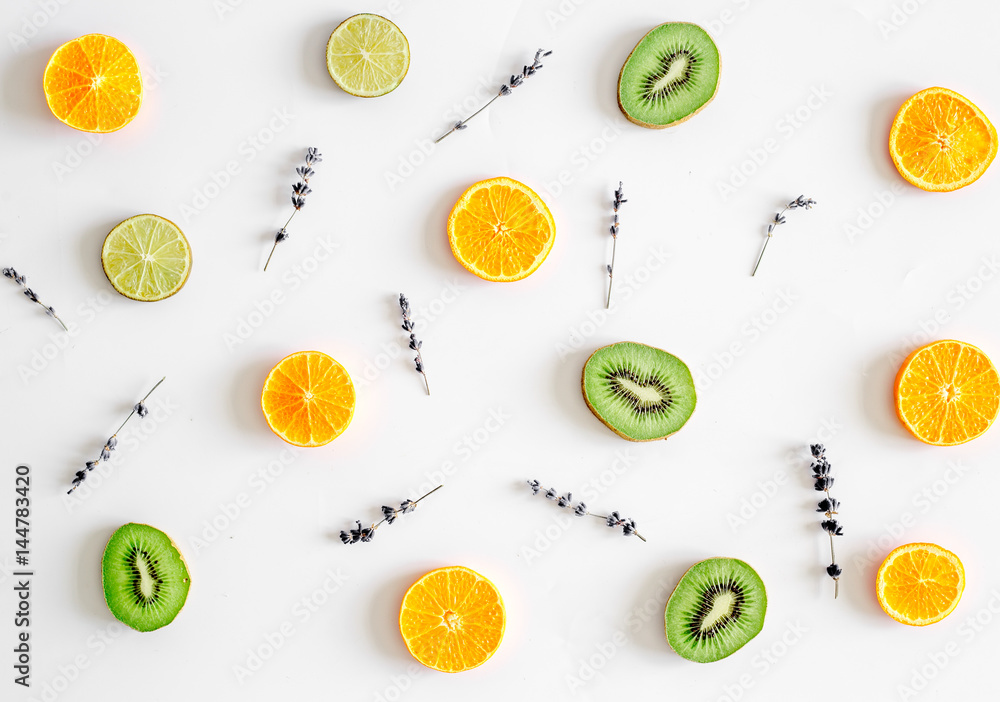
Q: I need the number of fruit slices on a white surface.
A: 13